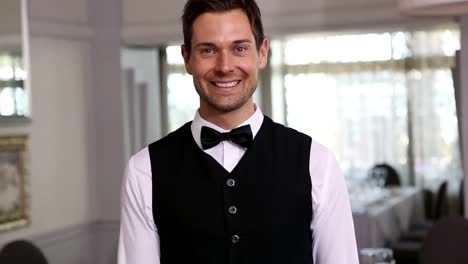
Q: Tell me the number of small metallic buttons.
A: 3